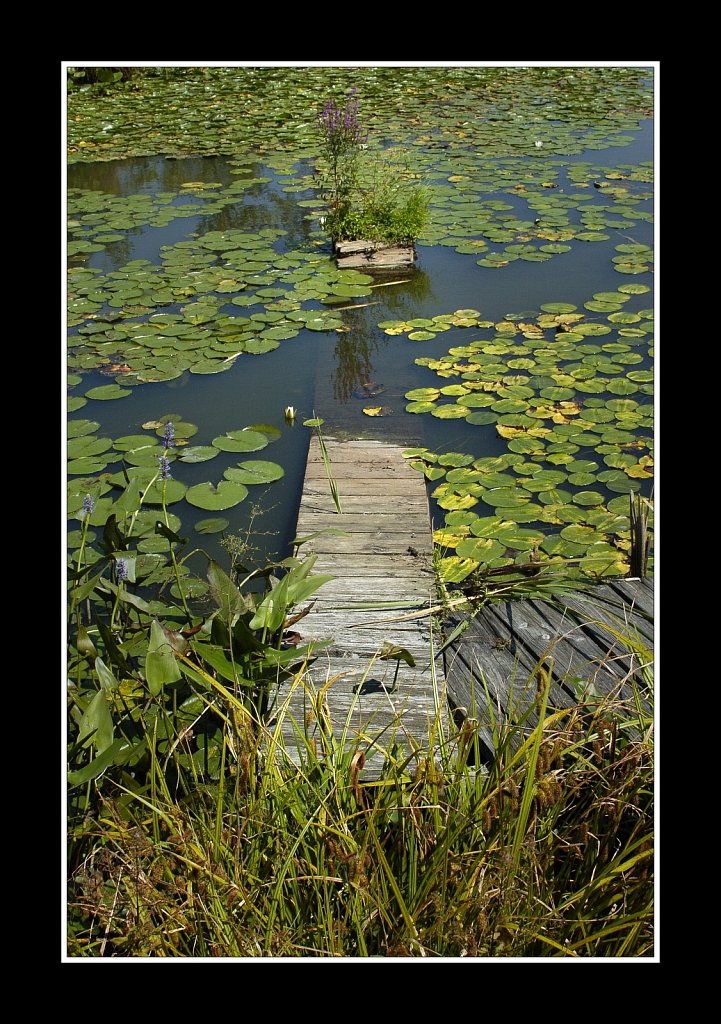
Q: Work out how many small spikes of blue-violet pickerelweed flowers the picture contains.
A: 4